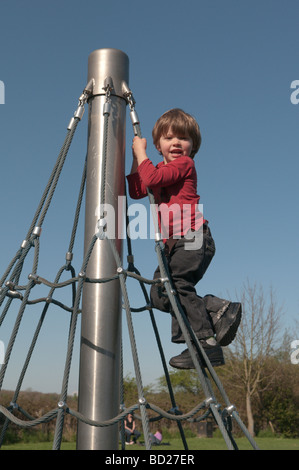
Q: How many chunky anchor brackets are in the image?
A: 3